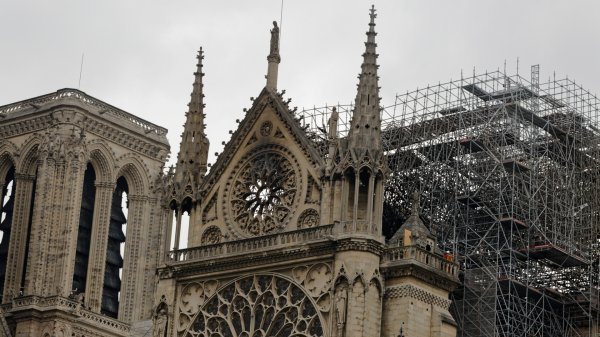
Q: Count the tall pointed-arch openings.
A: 4